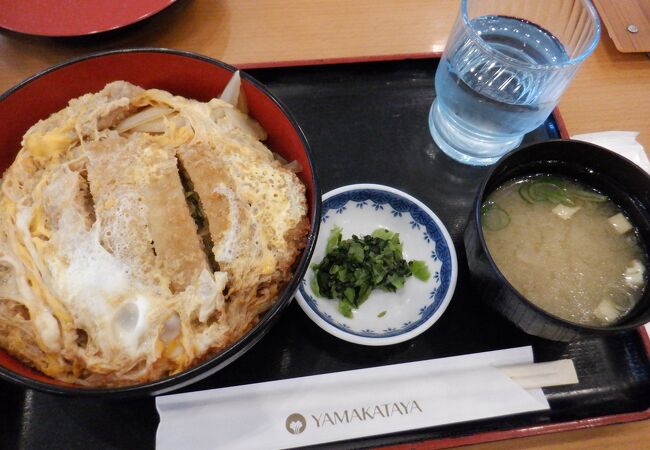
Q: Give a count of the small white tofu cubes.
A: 4